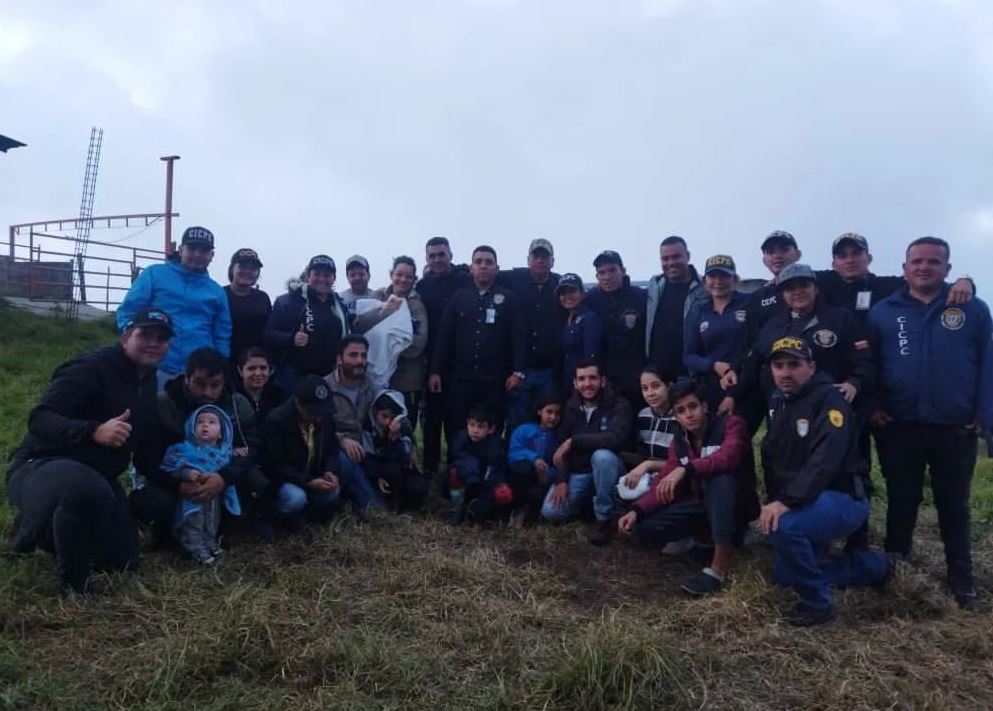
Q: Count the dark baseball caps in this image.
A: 11